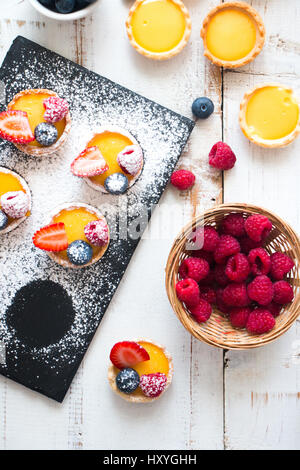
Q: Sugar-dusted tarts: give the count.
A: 5